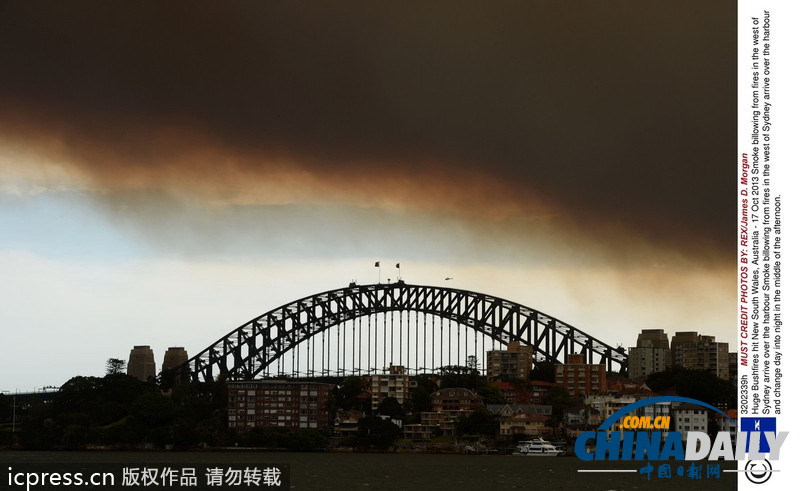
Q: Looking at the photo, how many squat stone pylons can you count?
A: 4